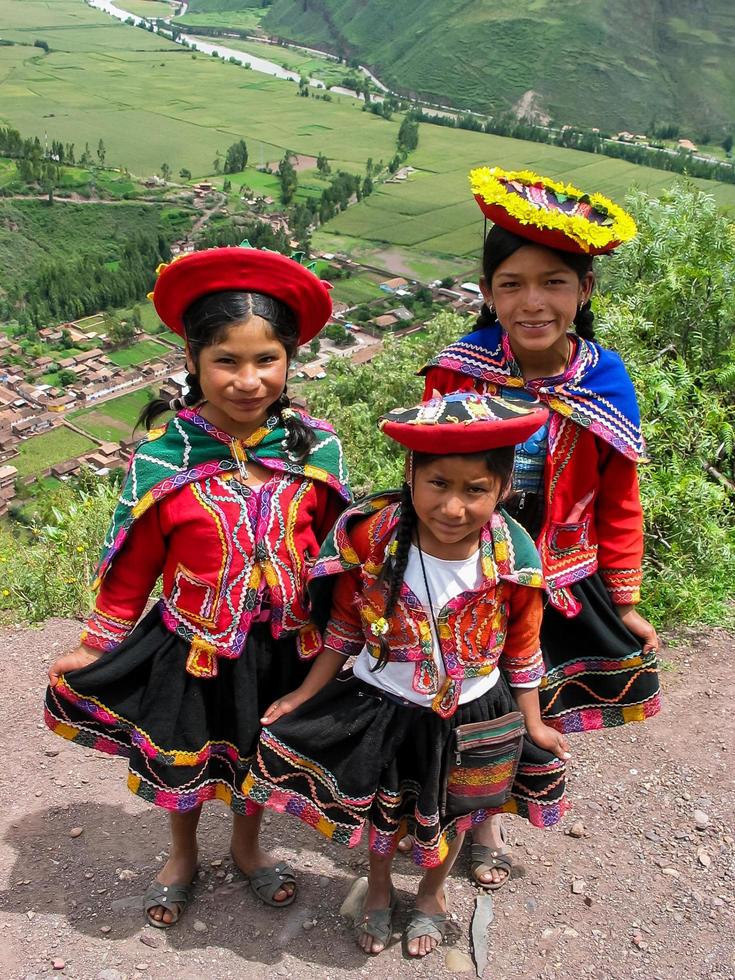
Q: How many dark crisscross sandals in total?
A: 5